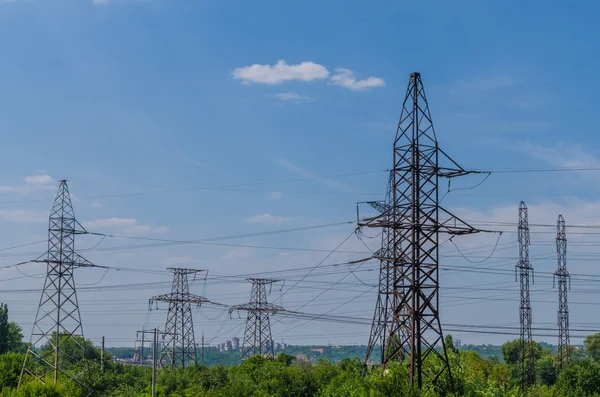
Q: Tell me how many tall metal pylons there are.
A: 7